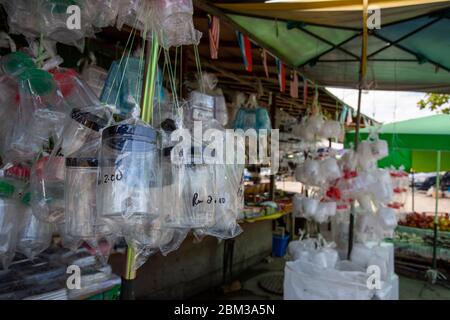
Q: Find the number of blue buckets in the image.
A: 1